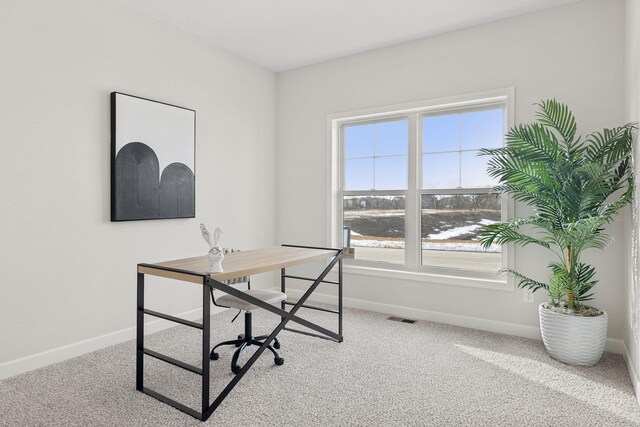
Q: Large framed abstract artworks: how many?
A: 1